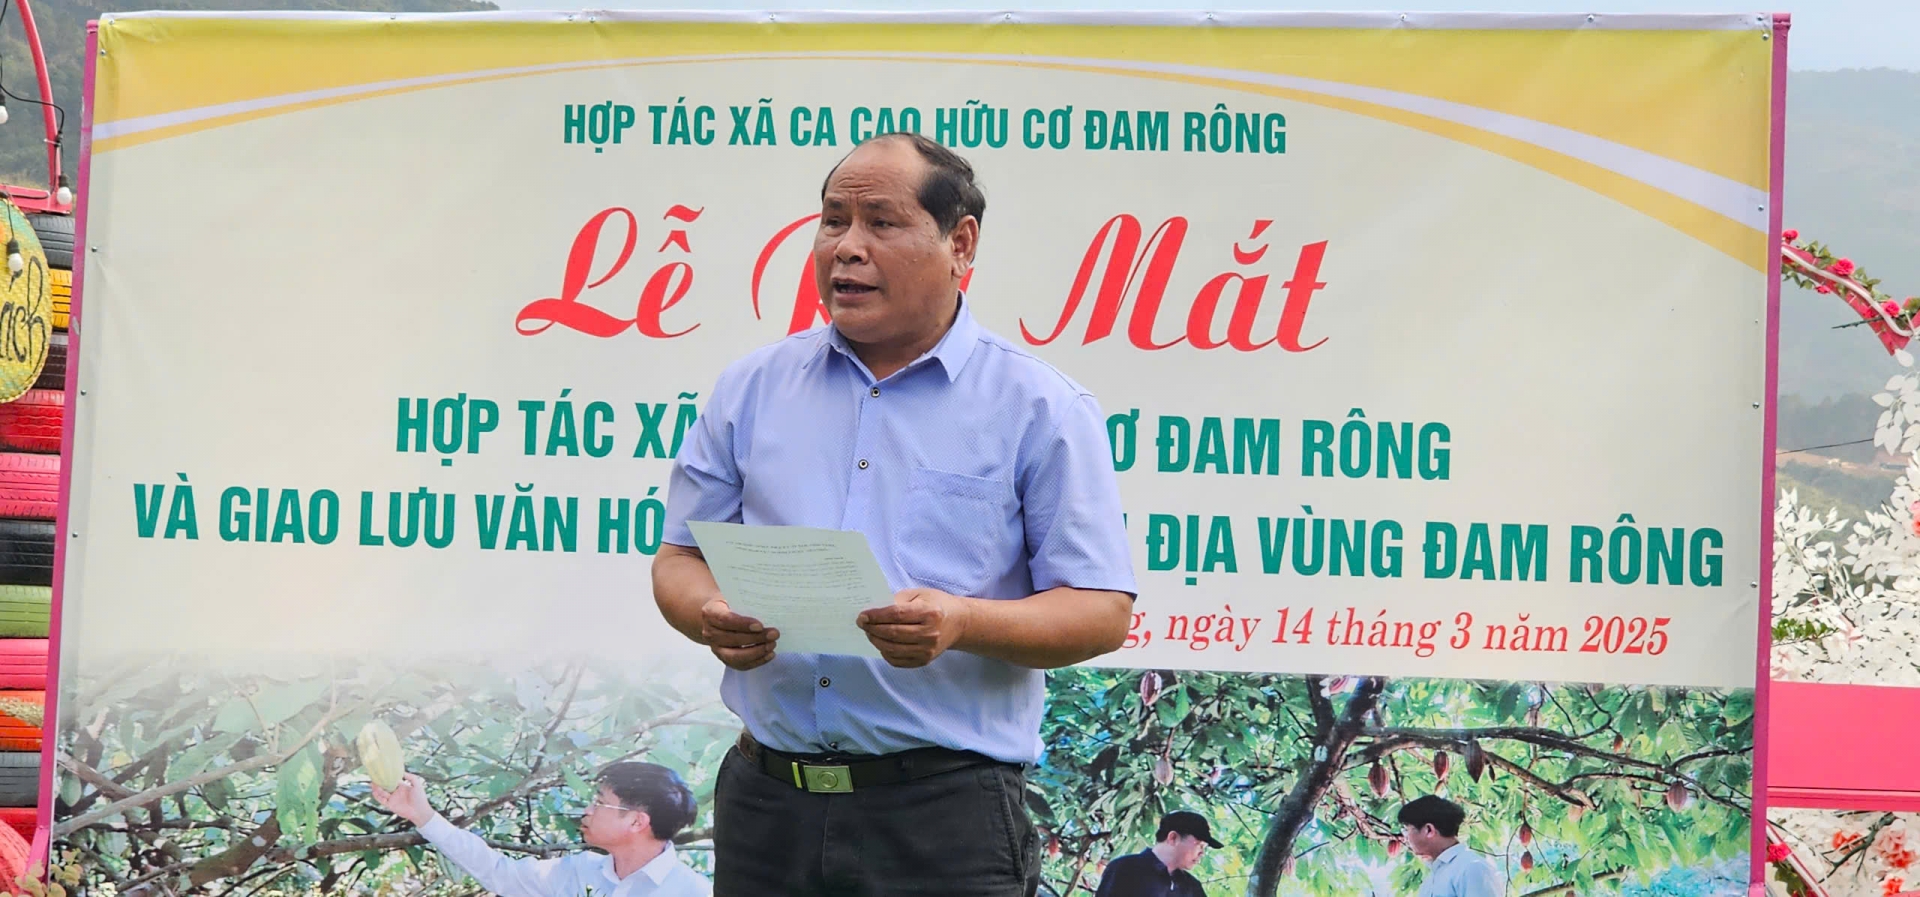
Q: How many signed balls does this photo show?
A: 0